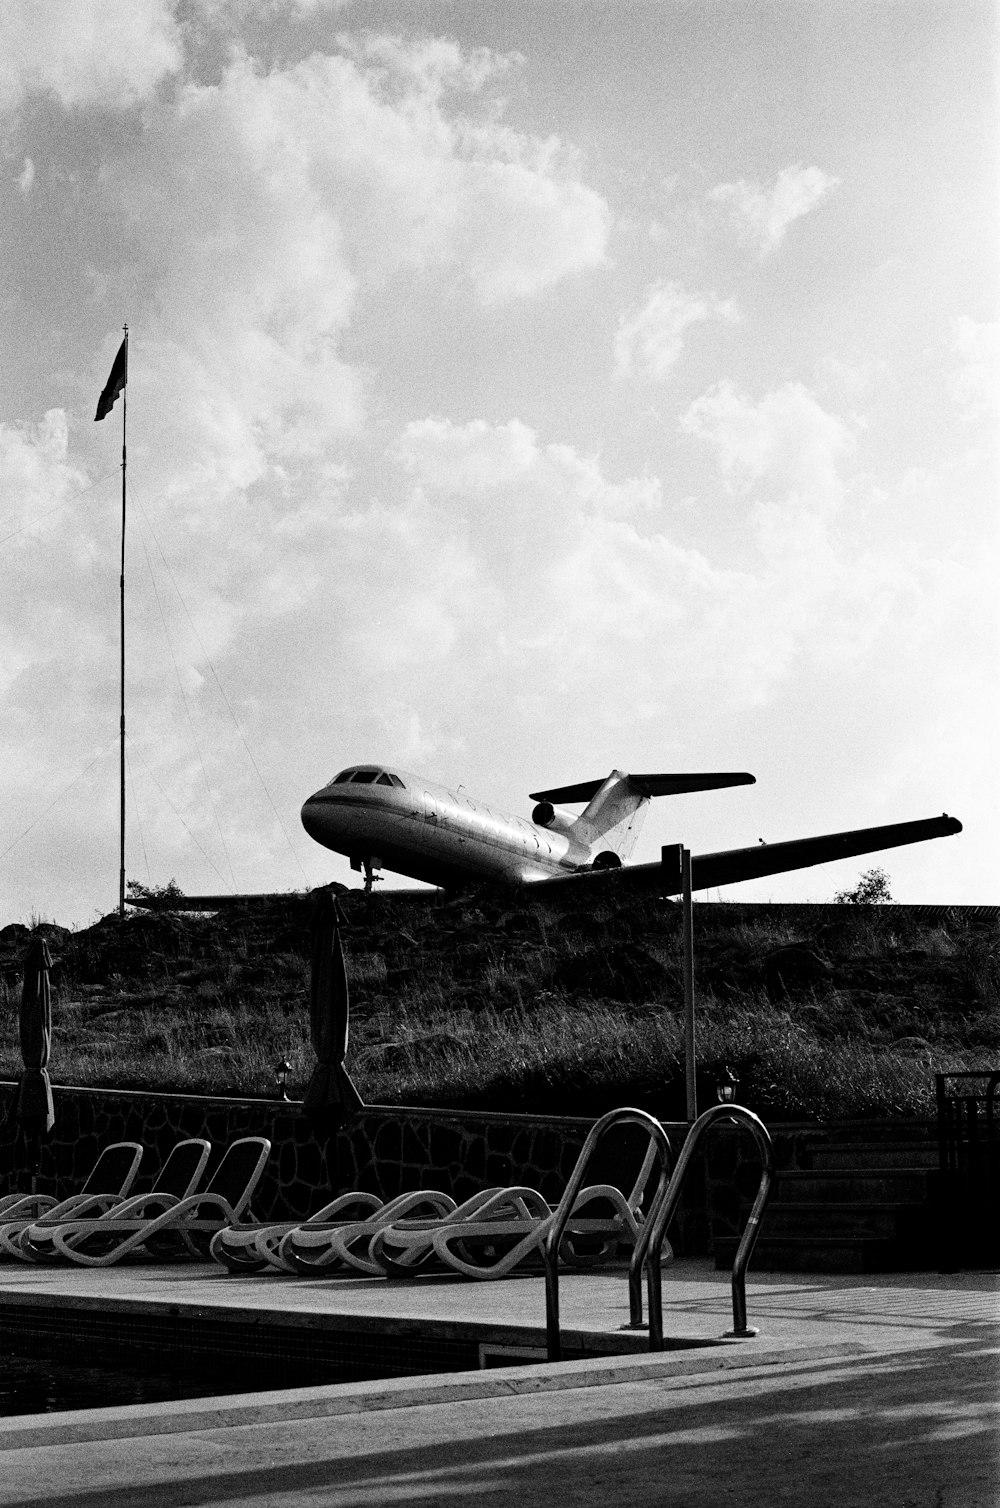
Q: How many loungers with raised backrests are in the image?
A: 4